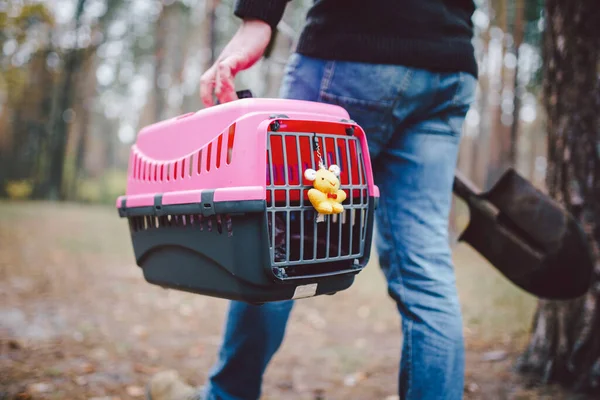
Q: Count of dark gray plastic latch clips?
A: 3